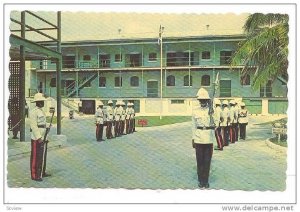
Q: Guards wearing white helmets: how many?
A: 13